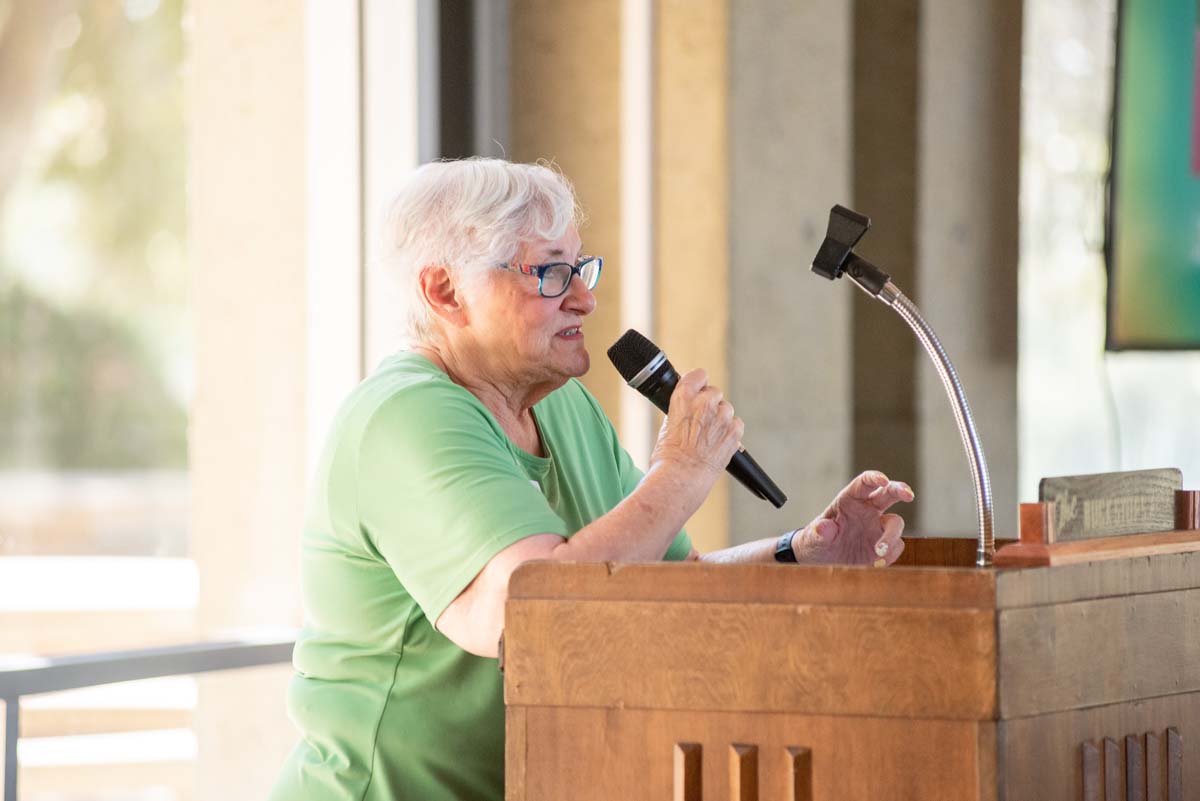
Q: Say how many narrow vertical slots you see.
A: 8